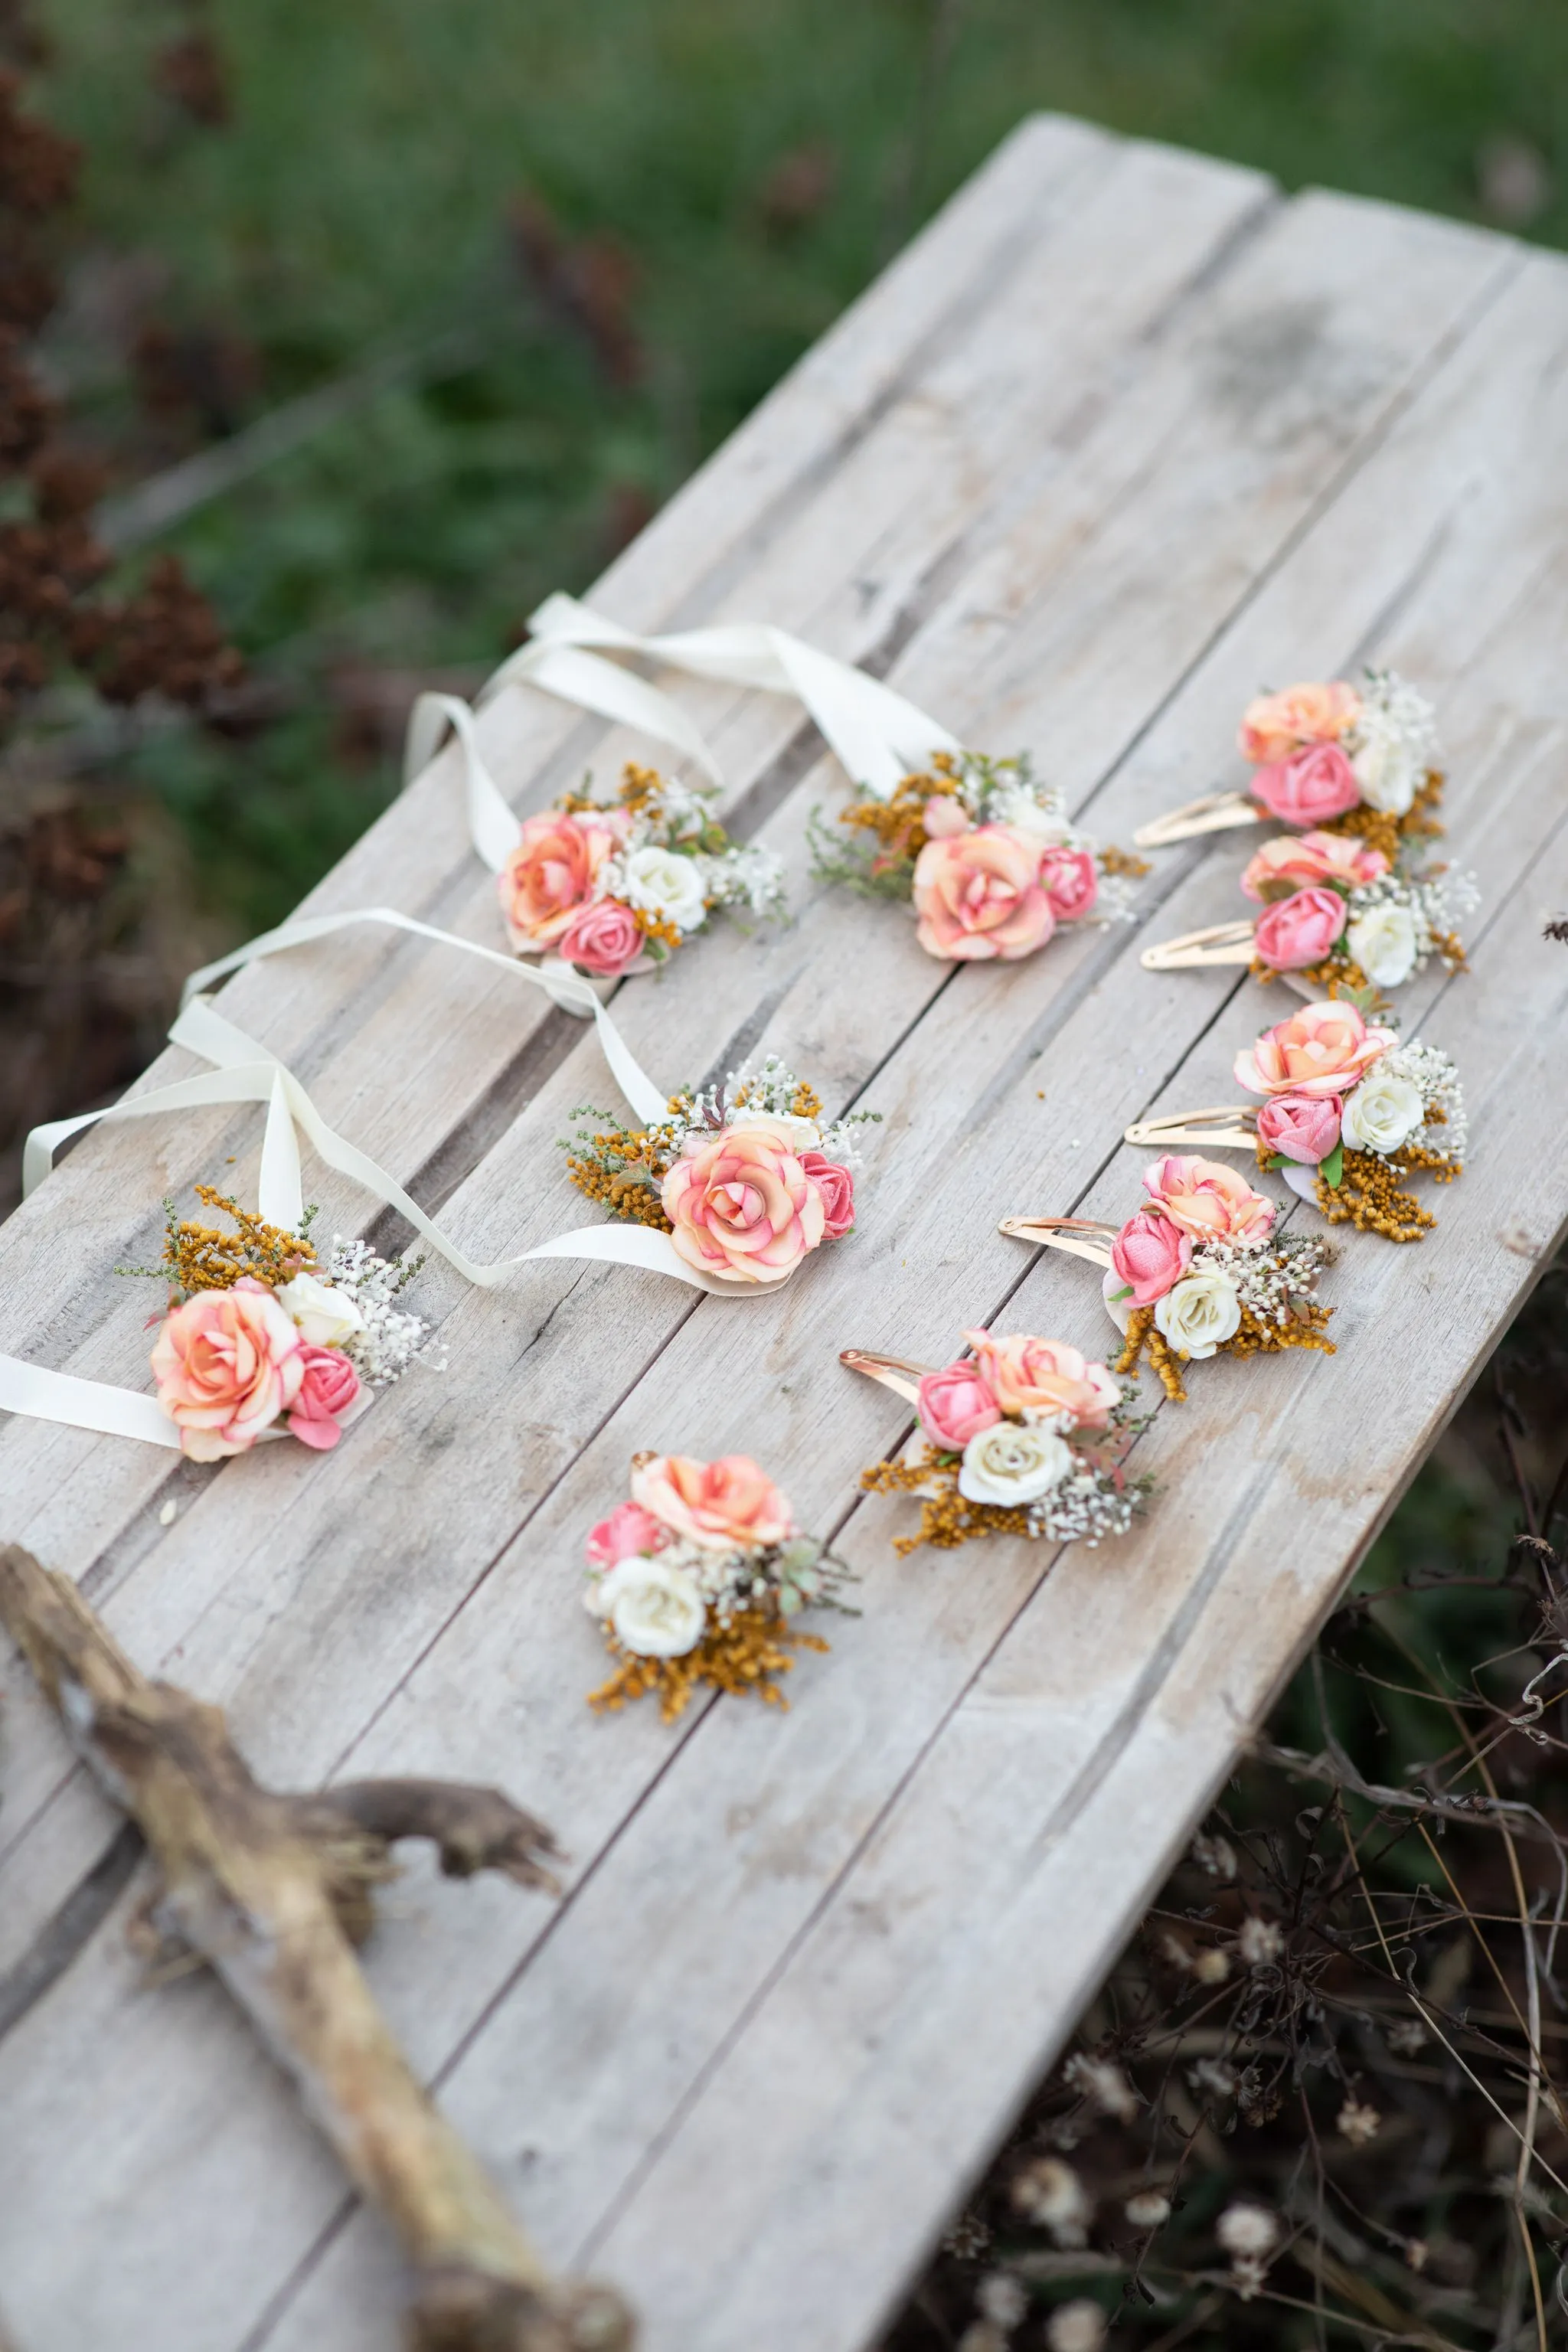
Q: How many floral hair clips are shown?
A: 6